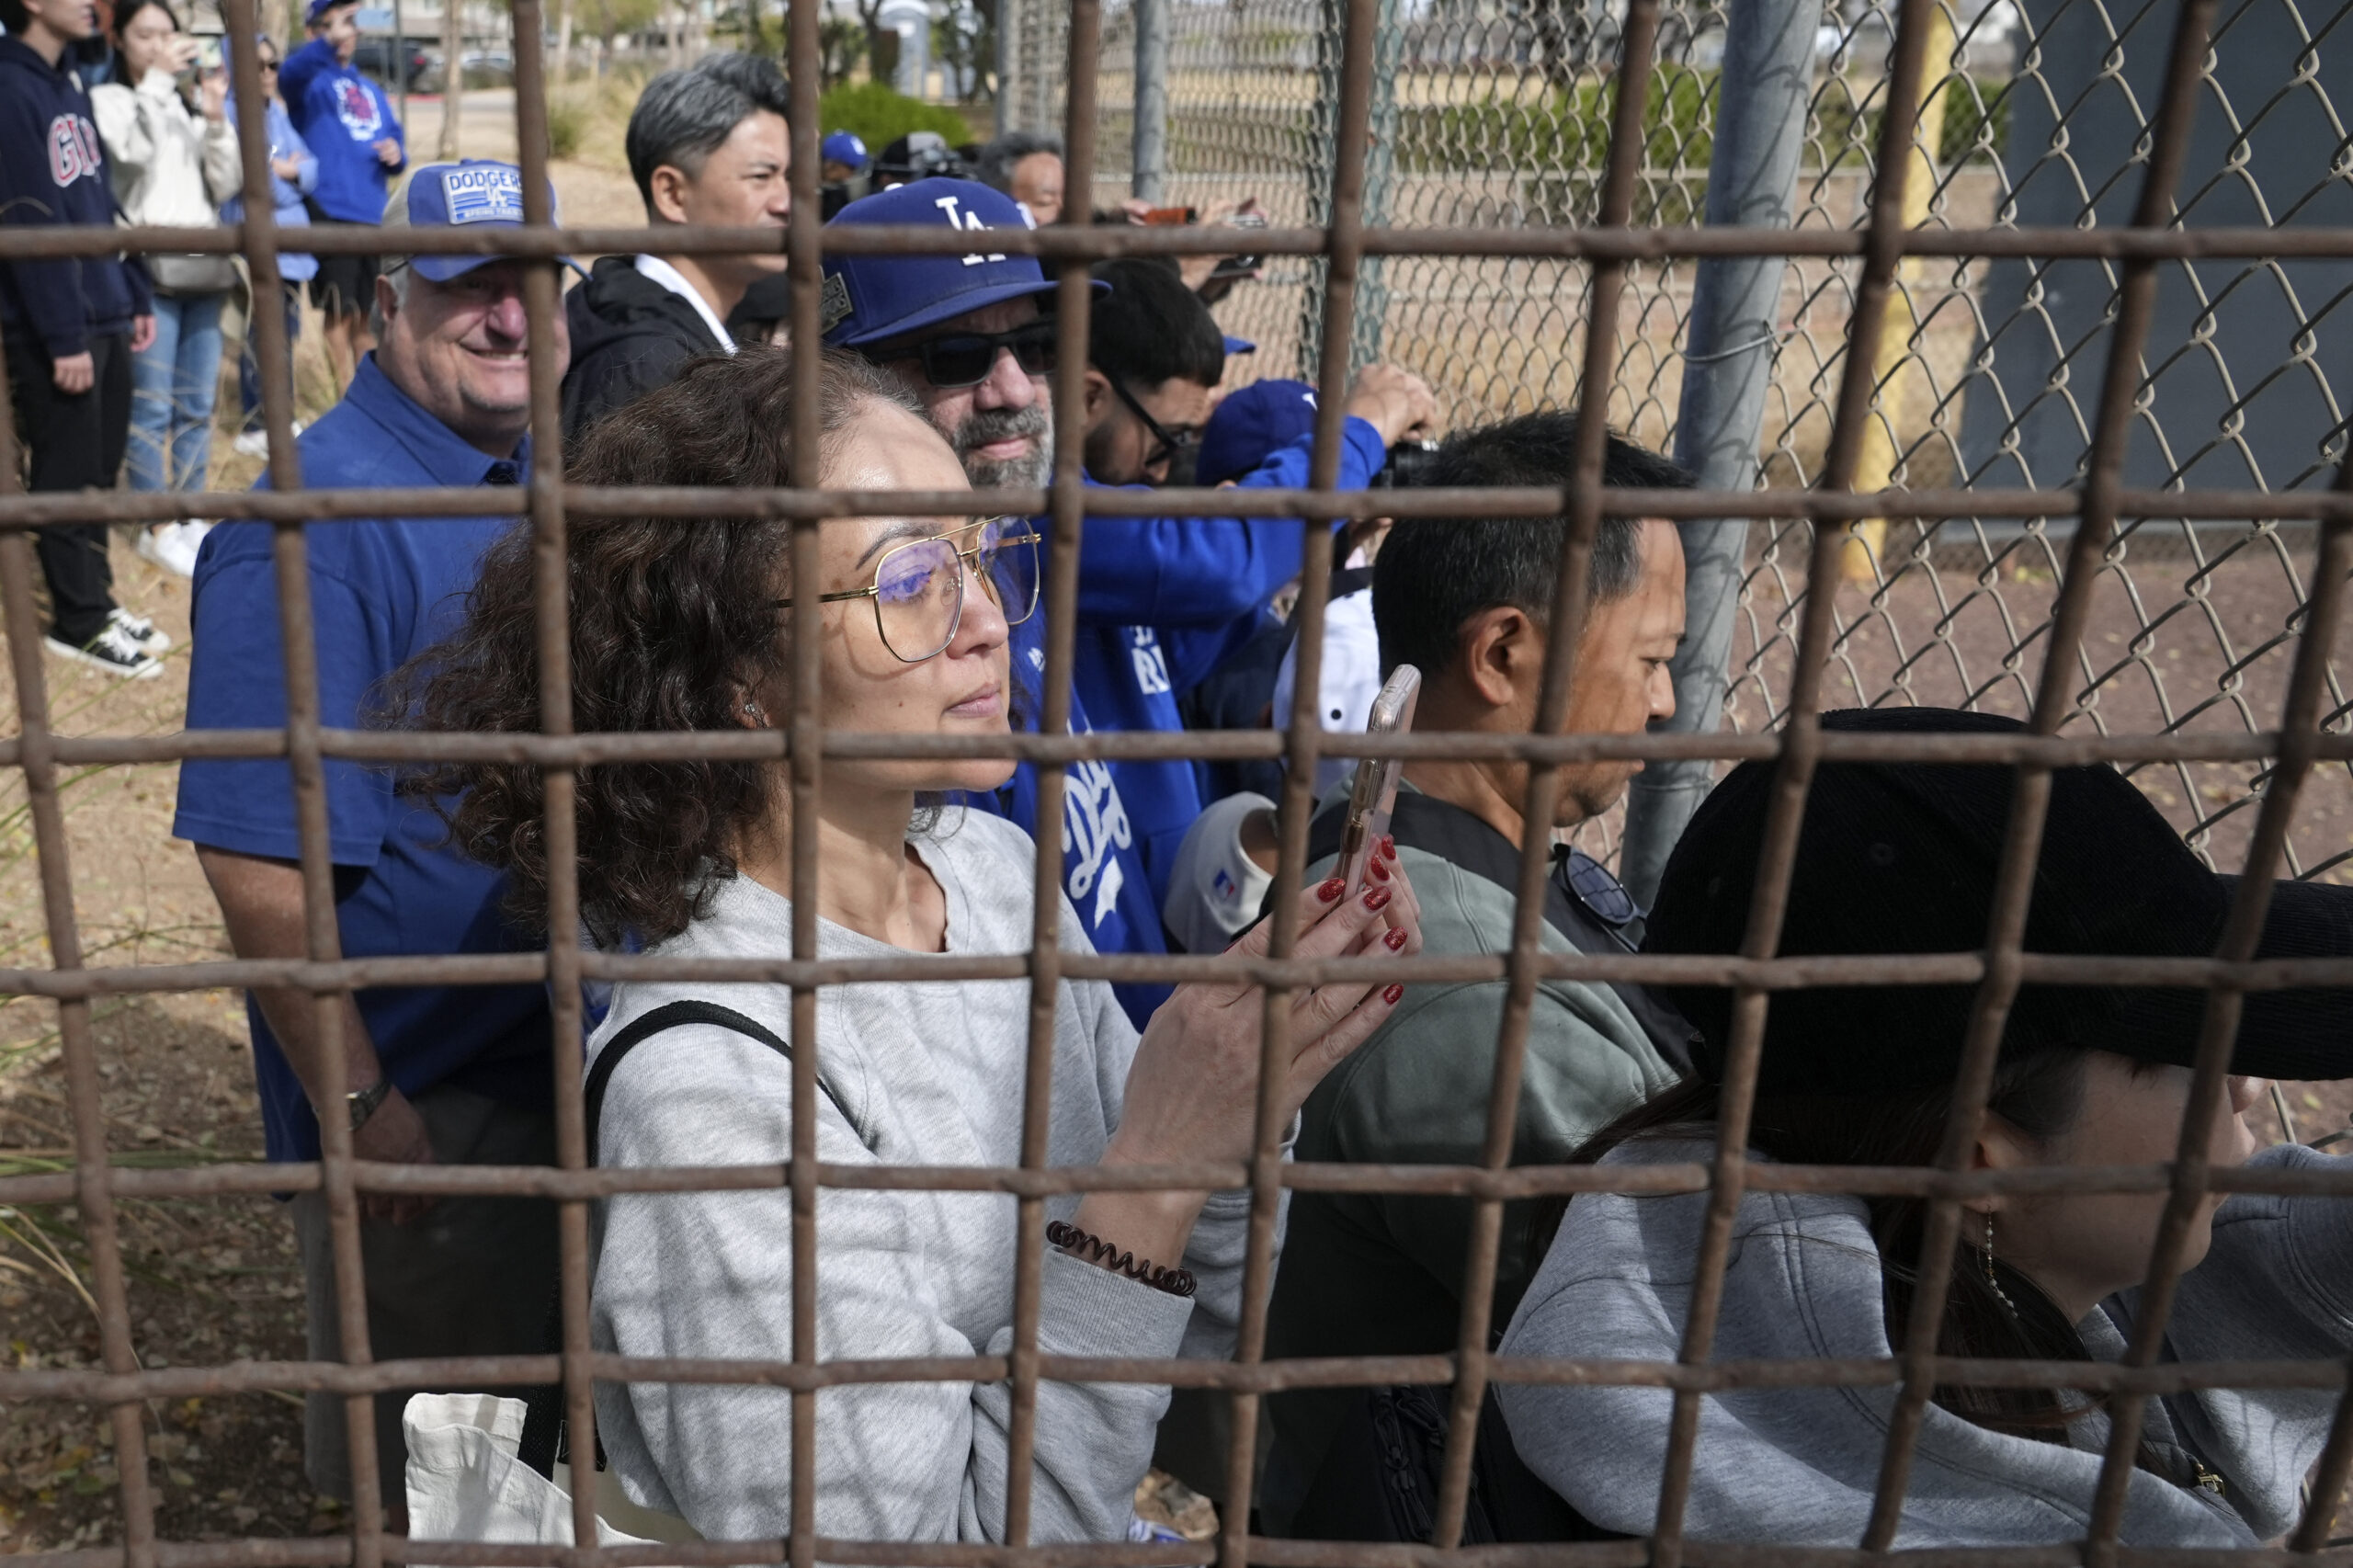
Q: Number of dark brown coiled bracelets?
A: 1